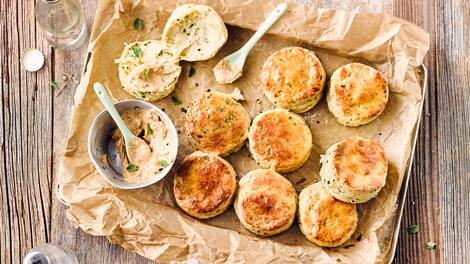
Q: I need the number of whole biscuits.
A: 8